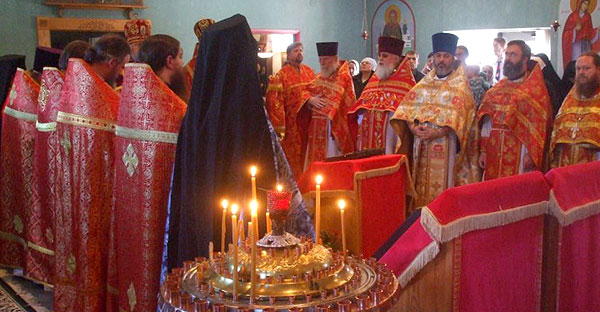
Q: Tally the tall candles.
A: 6